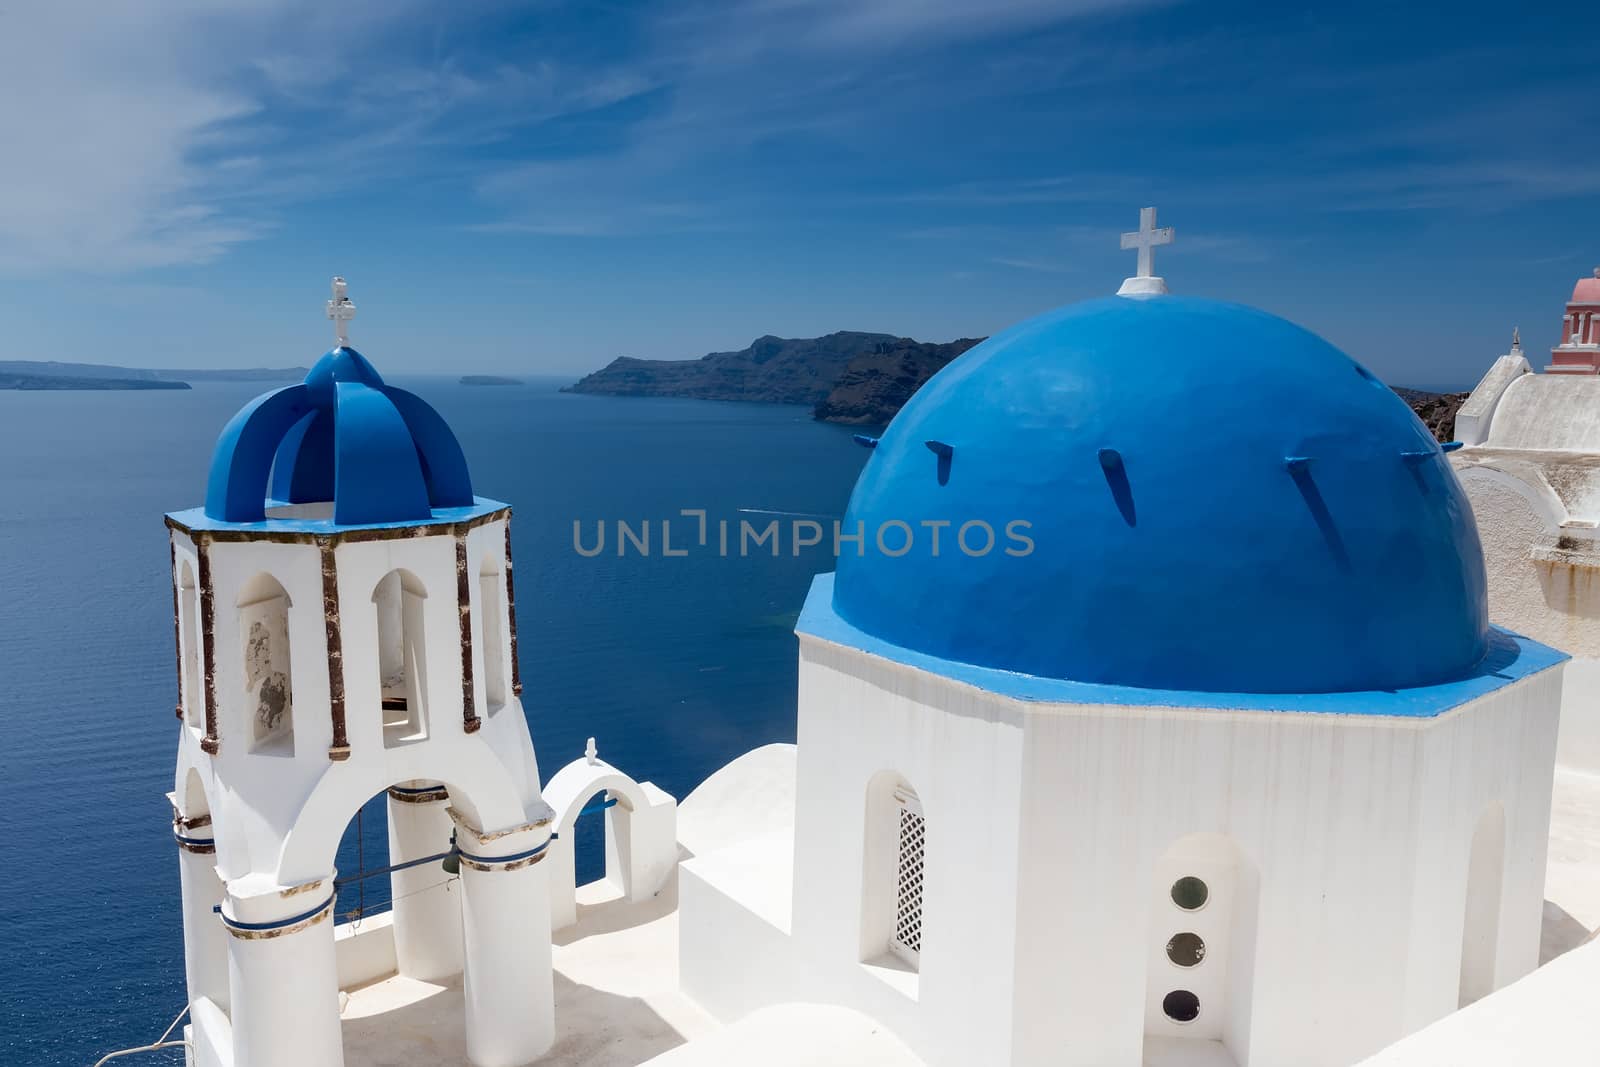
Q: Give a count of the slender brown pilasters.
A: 5